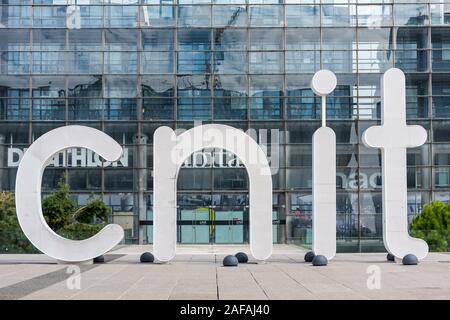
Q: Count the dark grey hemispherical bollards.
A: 8